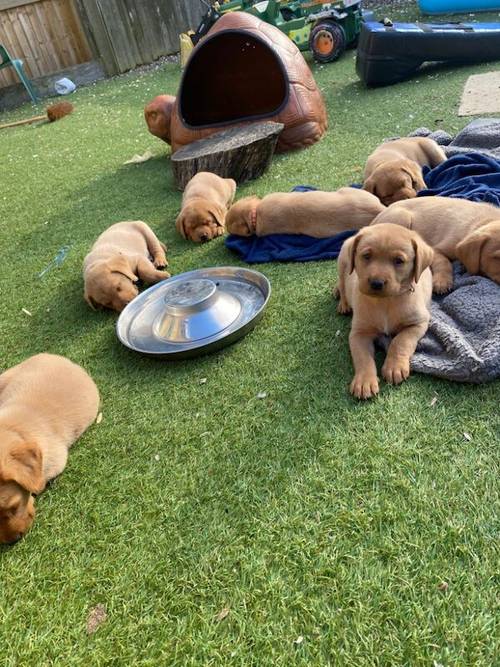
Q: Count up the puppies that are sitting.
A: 1